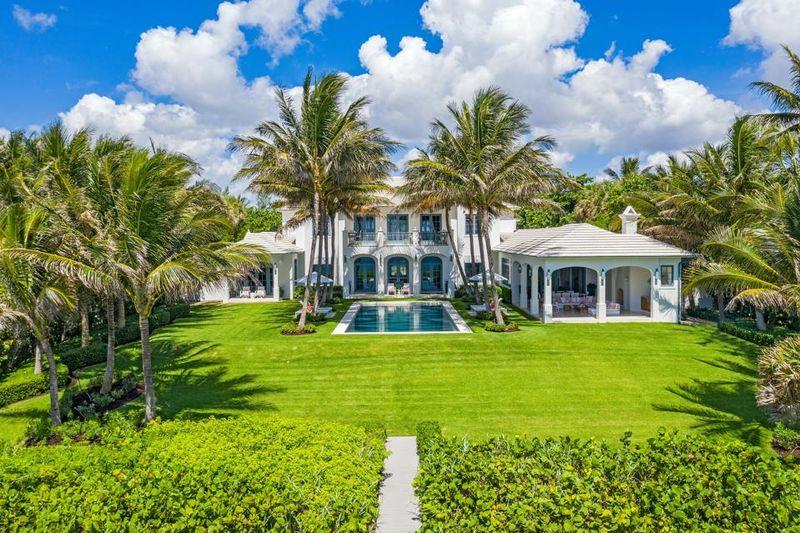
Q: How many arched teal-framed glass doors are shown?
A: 3